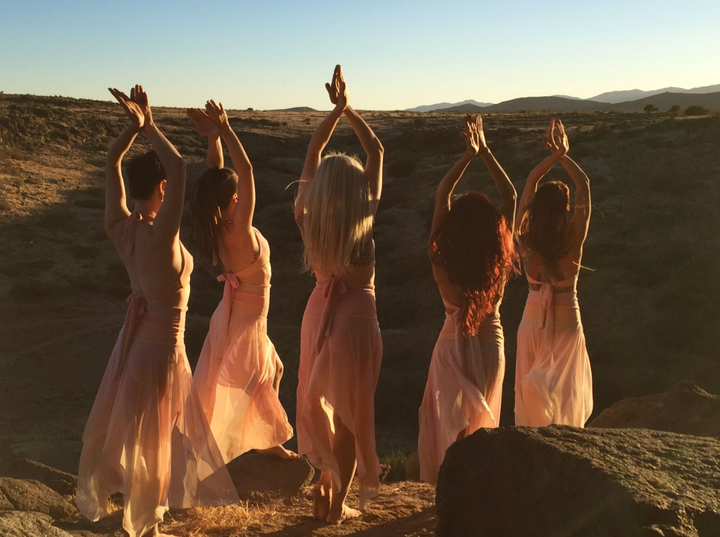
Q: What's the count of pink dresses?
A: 5